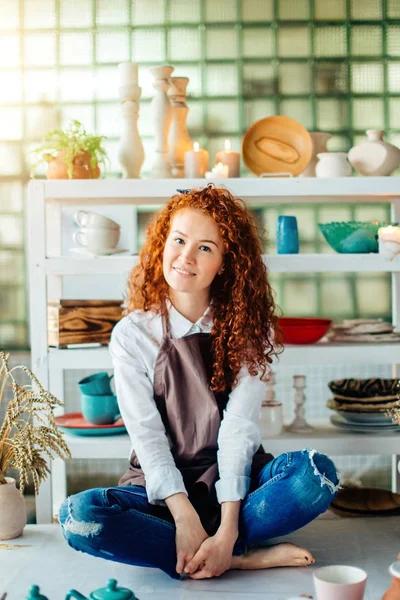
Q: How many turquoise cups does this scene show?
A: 2